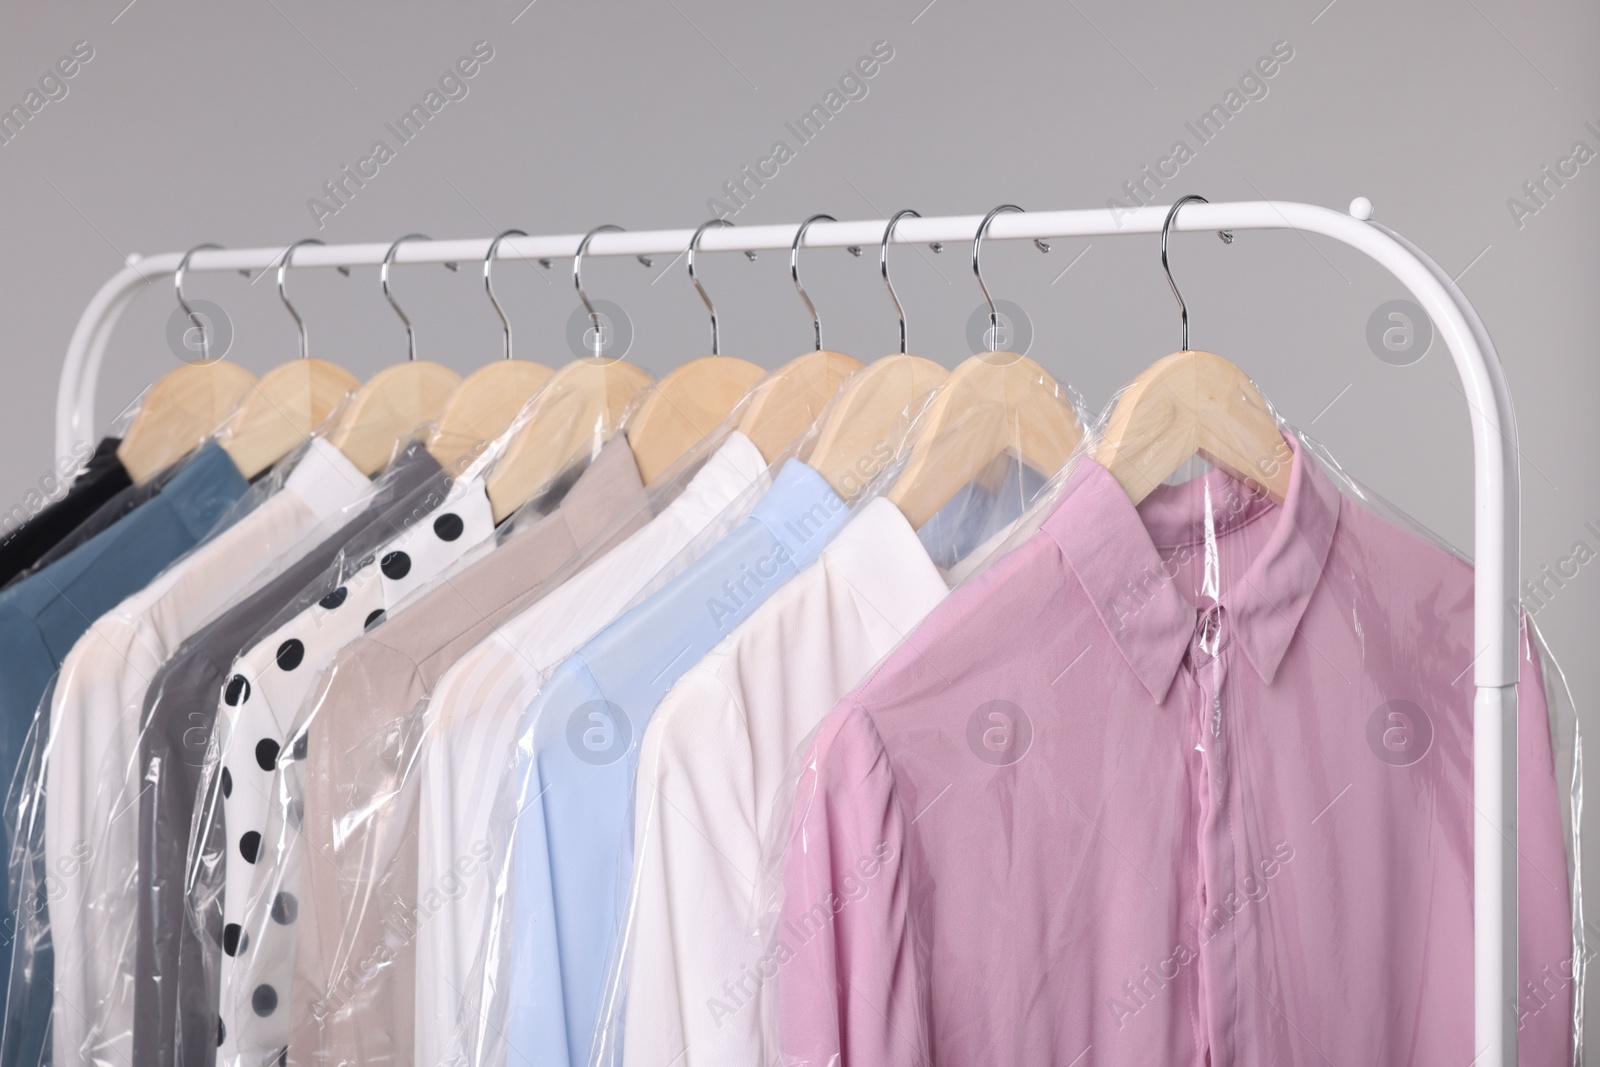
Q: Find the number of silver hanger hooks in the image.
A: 10